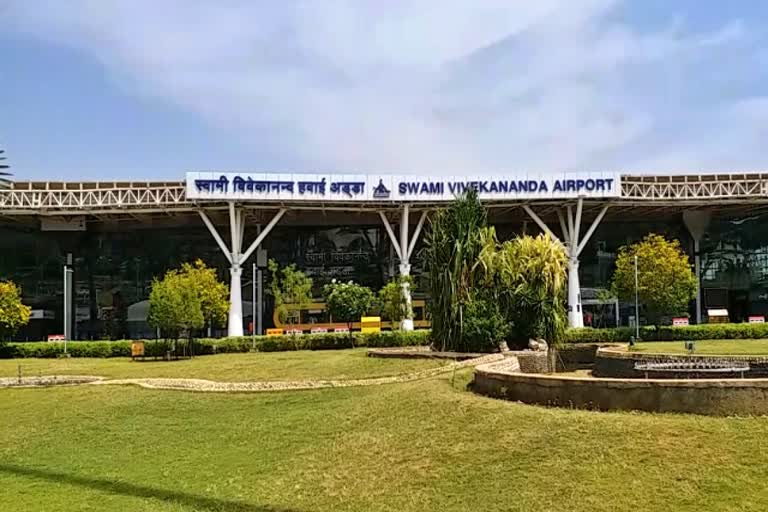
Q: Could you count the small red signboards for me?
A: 6